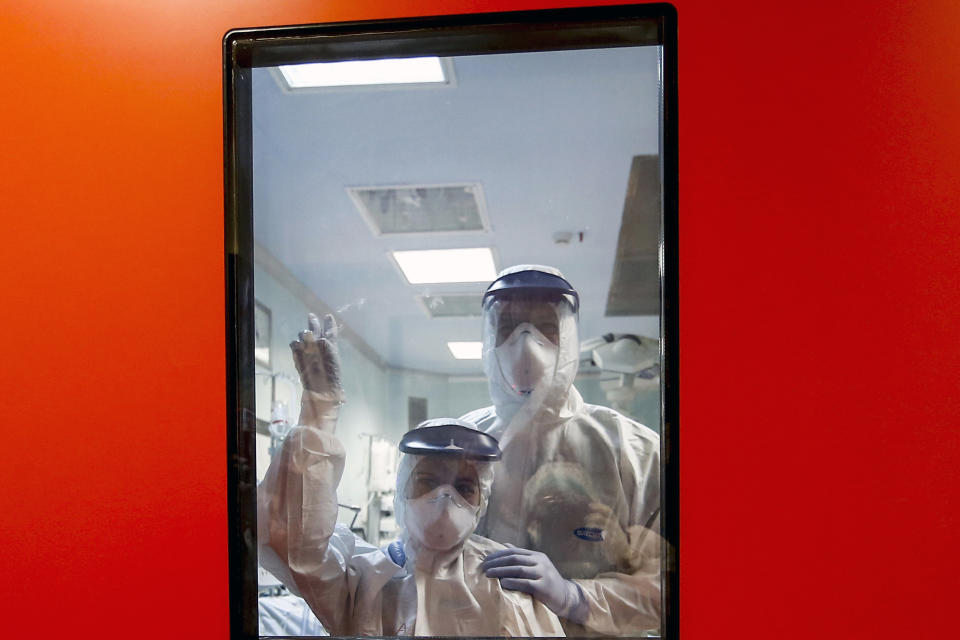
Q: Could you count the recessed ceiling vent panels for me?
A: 2